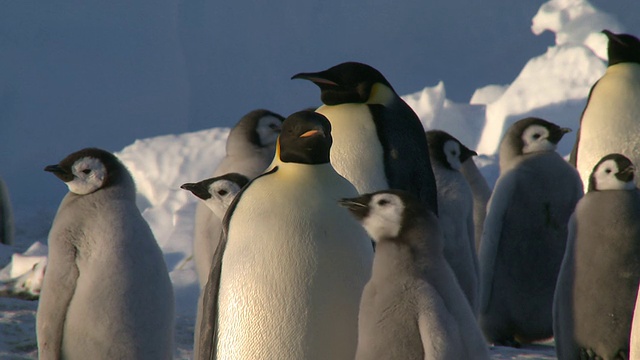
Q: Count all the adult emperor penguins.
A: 3